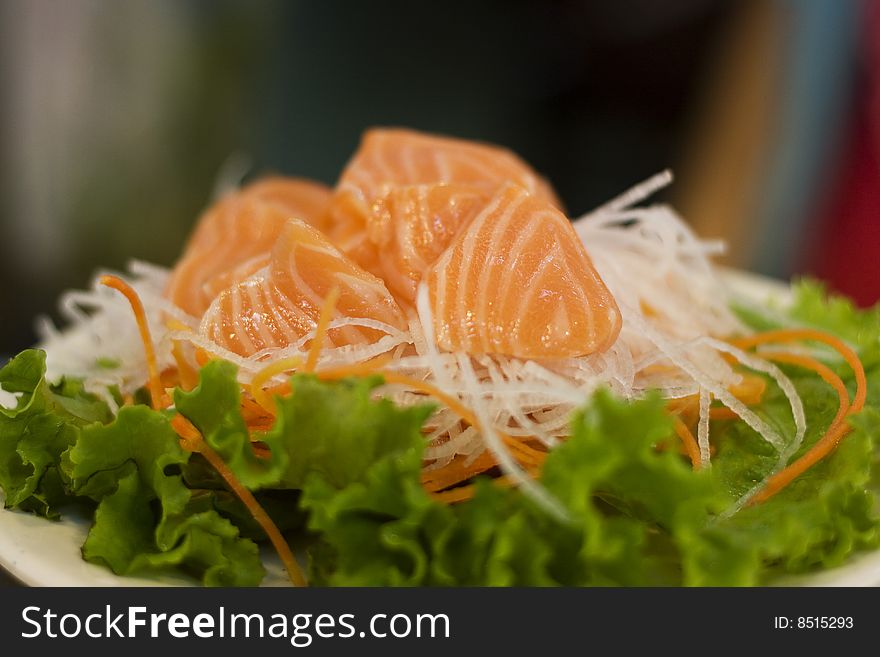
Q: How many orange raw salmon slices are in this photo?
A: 5